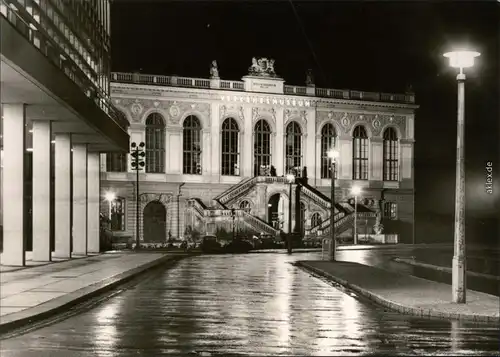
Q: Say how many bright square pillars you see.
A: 5